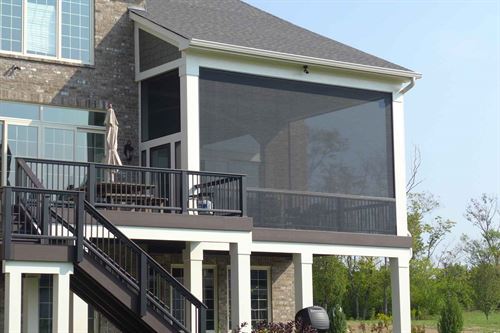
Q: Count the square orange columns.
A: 0